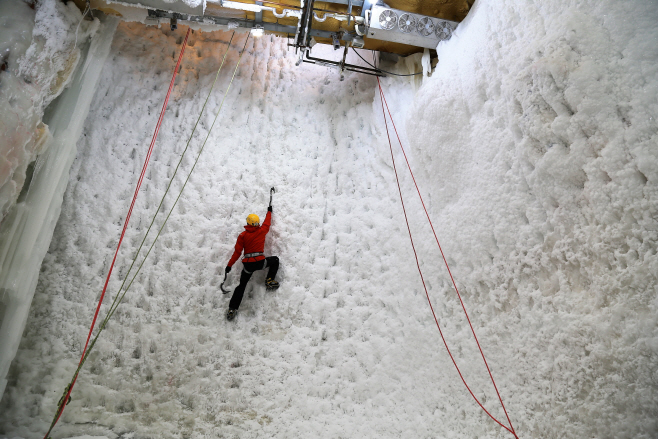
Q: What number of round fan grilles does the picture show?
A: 4